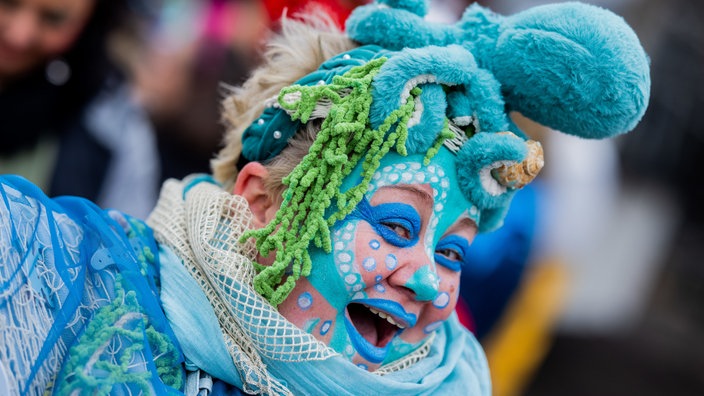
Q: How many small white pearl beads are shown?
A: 4